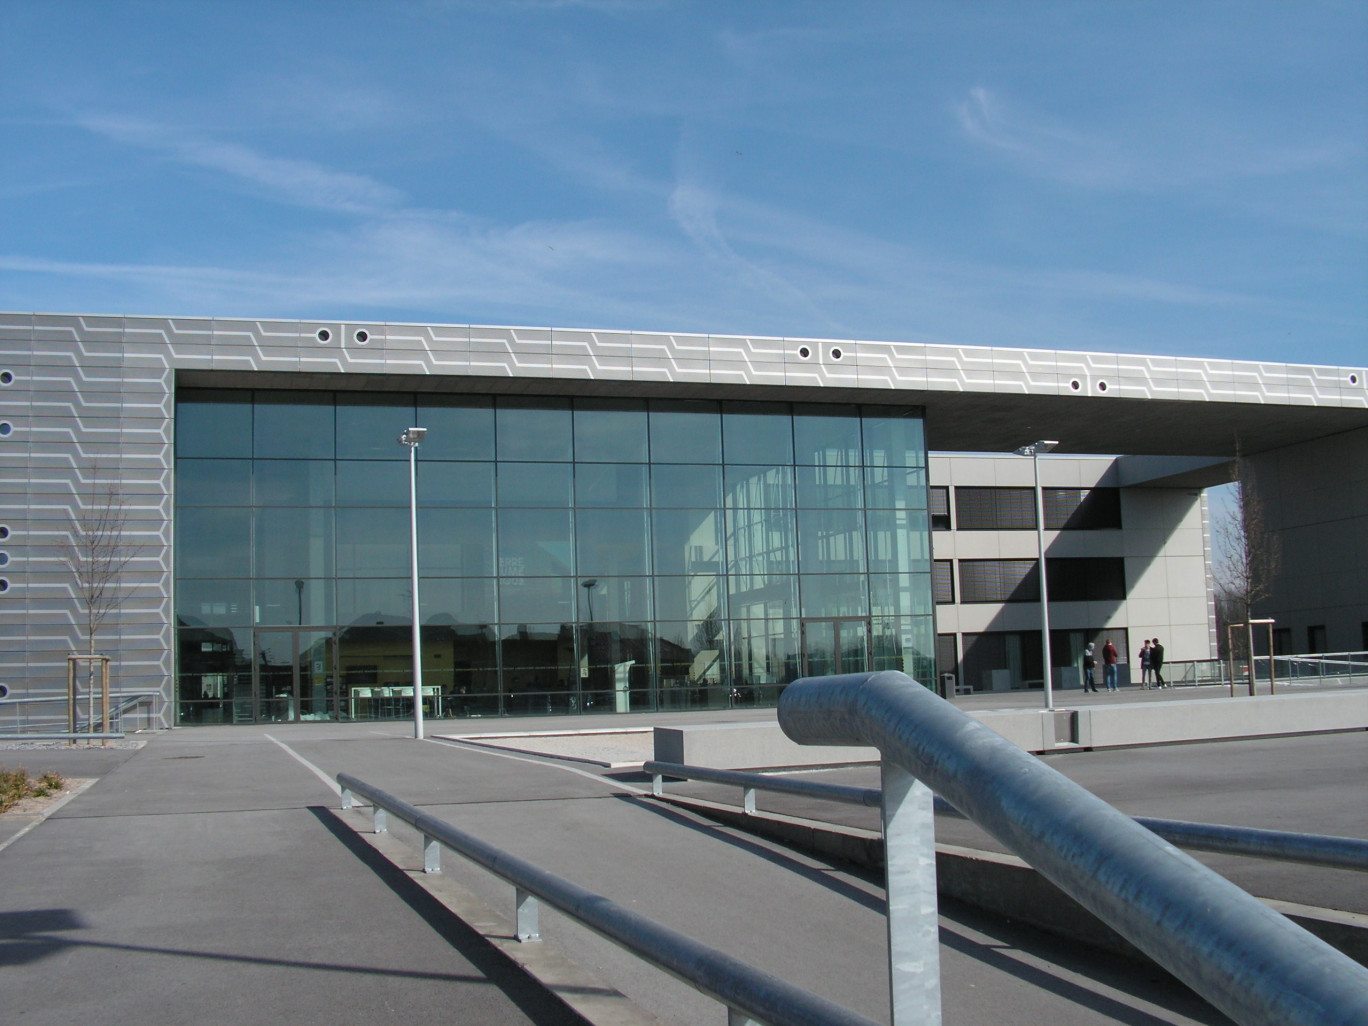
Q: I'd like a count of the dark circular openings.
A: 13